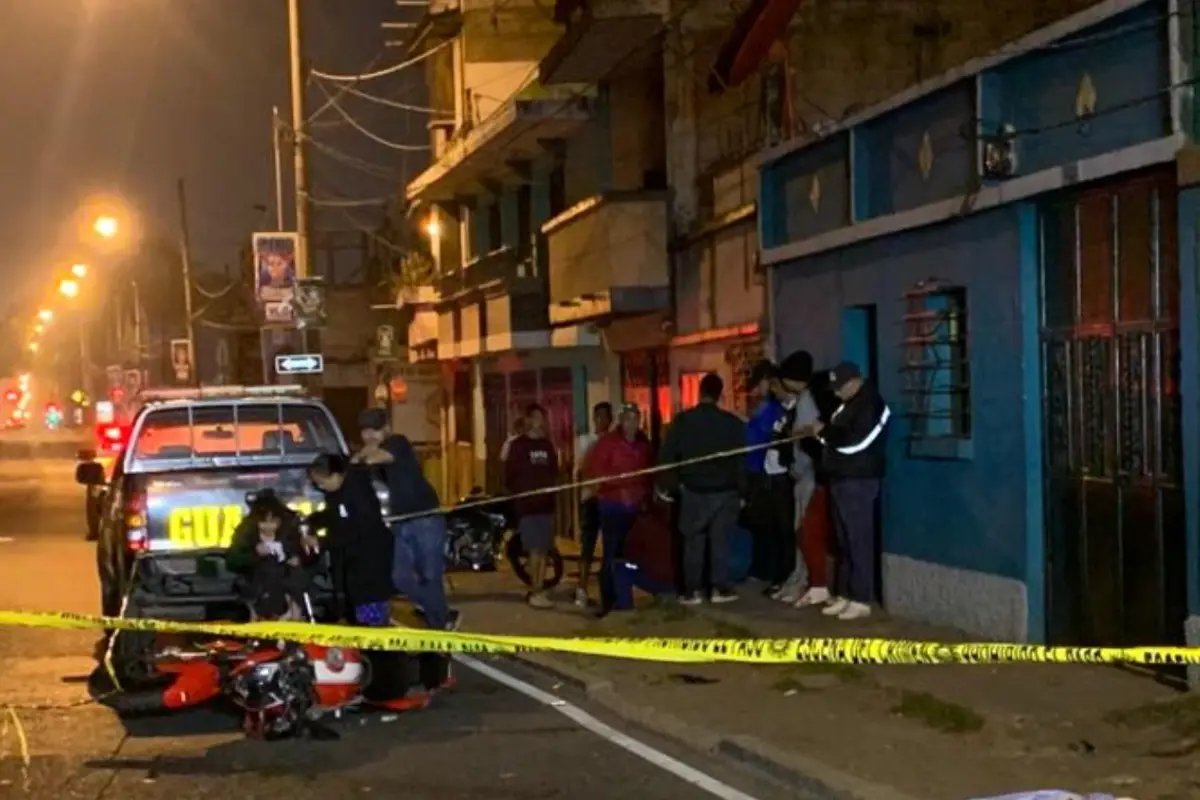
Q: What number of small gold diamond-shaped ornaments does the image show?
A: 3